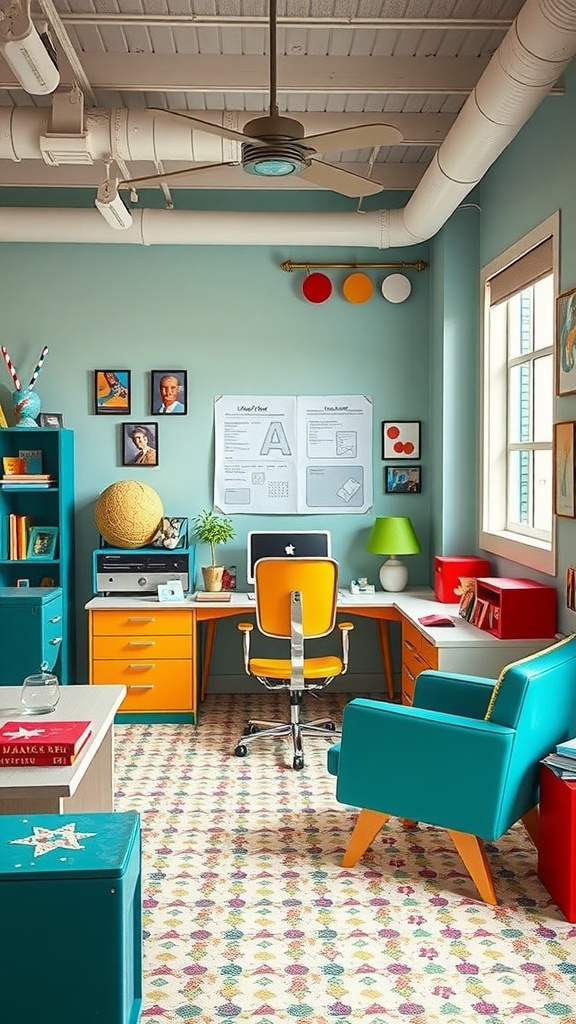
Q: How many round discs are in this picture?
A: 3